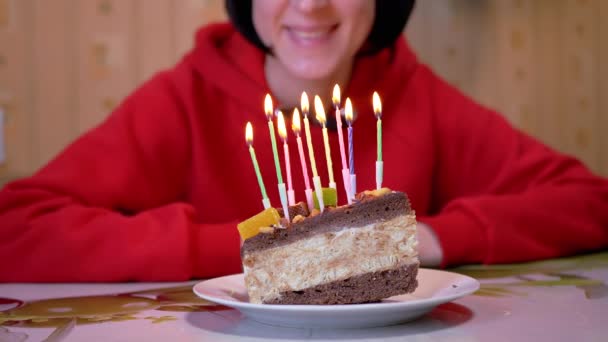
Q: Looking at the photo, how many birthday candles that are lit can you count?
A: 9